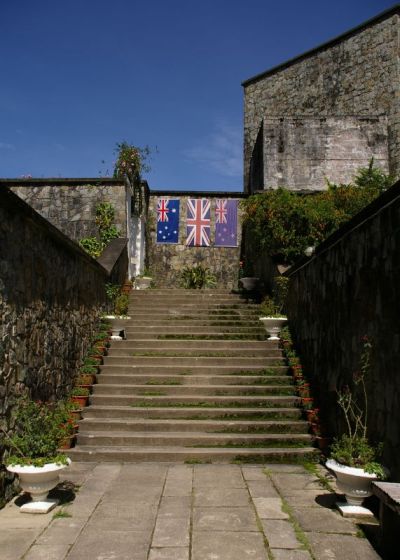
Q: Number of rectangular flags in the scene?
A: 3